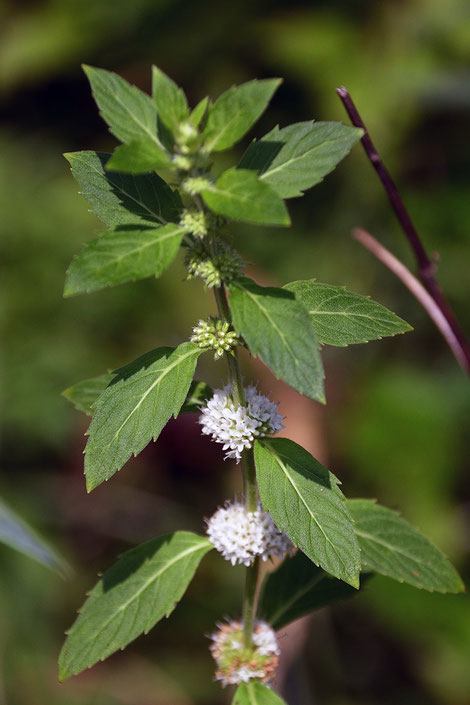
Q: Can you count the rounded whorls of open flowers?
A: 3